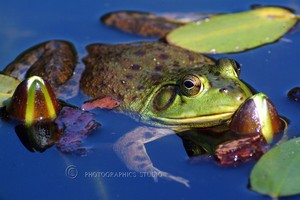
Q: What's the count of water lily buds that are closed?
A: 2